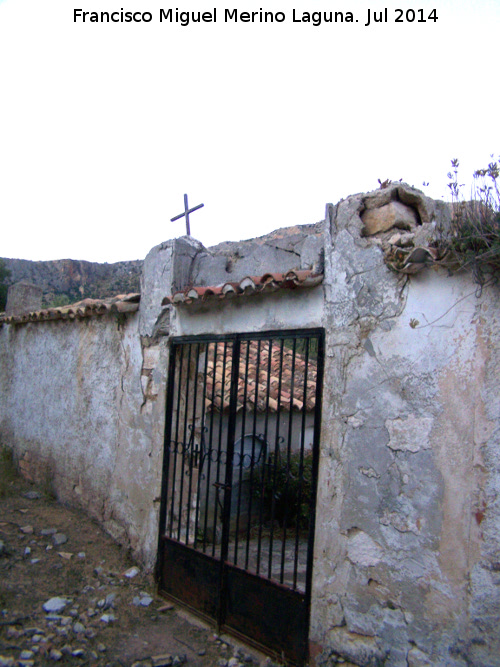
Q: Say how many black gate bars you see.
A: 12